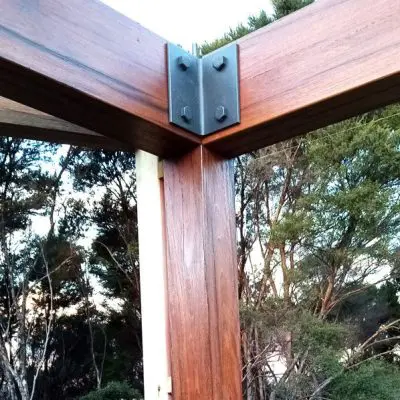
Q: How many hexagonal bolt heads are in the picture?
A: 4